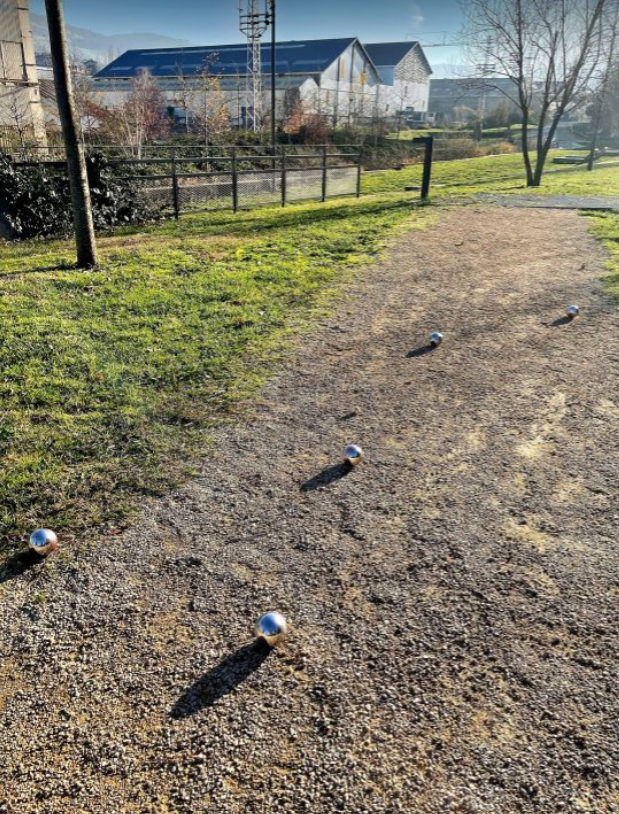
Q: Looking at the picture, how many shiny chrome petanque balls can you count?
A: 5